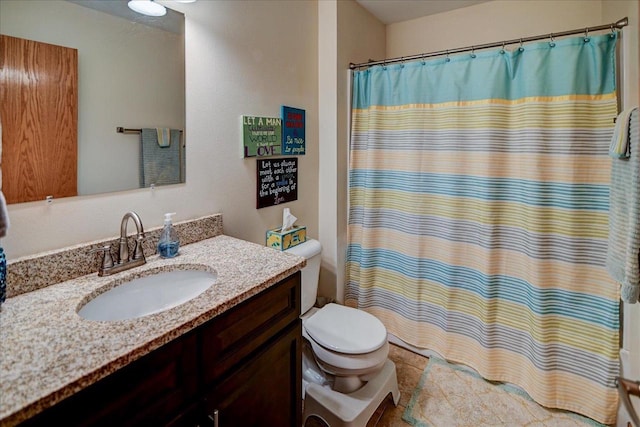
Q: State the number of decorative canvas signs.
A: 3